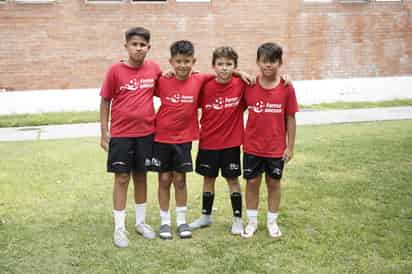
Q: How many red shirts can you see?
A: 4